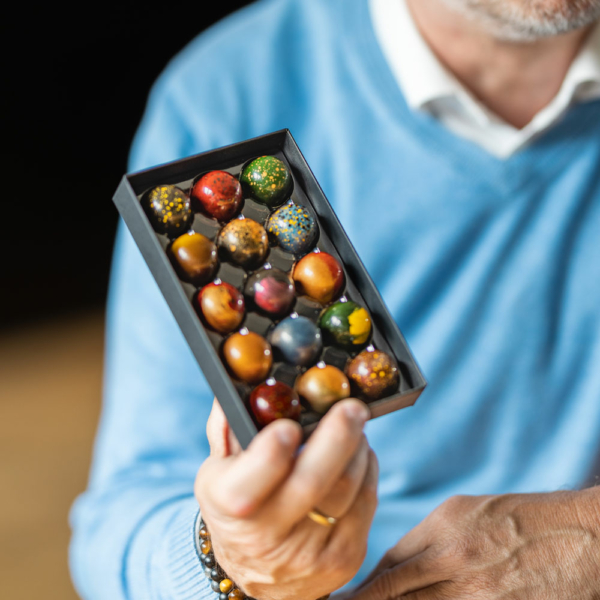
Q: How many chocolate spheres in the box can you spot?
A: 15